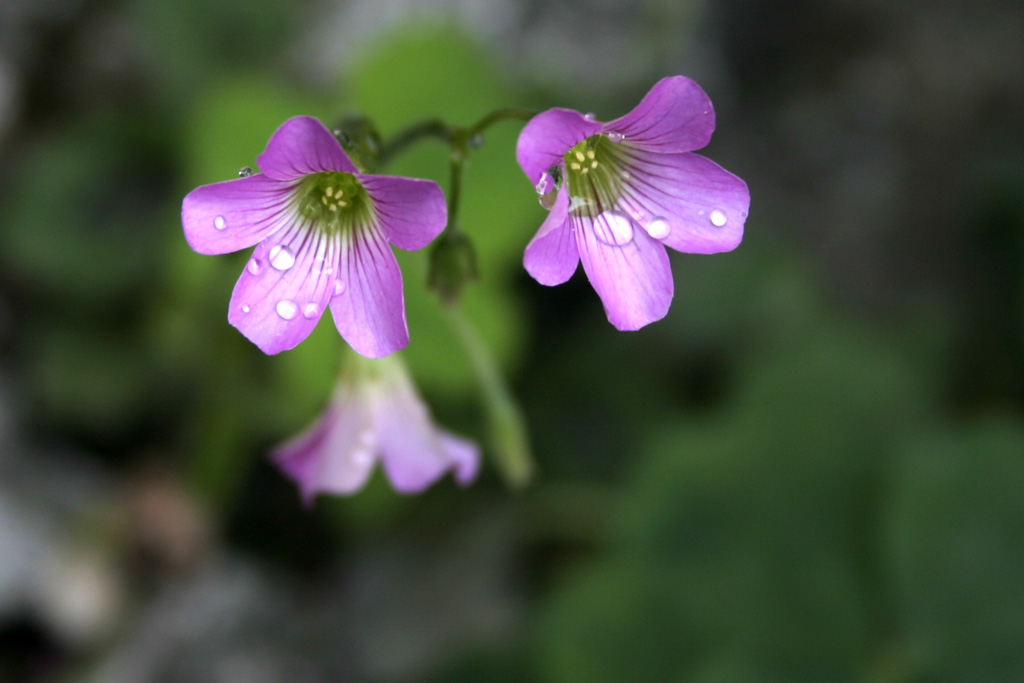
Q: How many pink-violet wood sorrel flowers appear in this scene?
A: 3